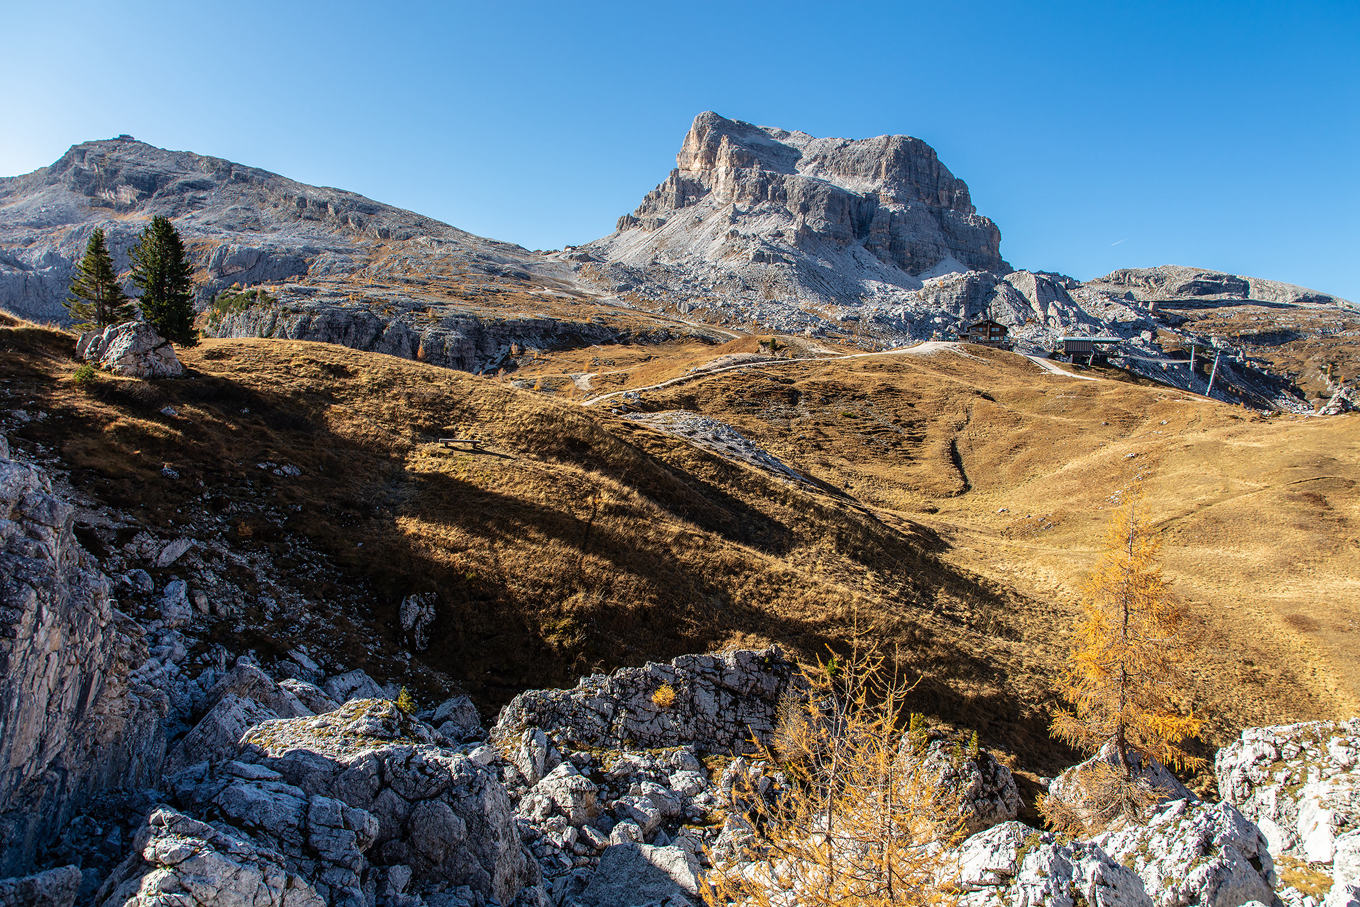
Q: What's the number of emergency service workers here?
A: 0